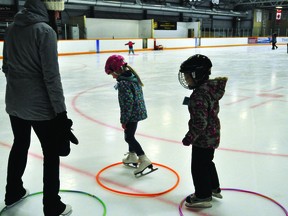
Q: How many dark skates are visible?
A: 2